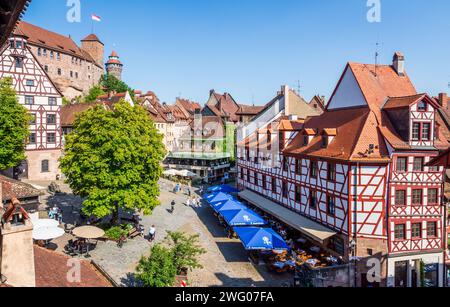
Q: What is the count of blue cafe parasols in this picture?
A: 5